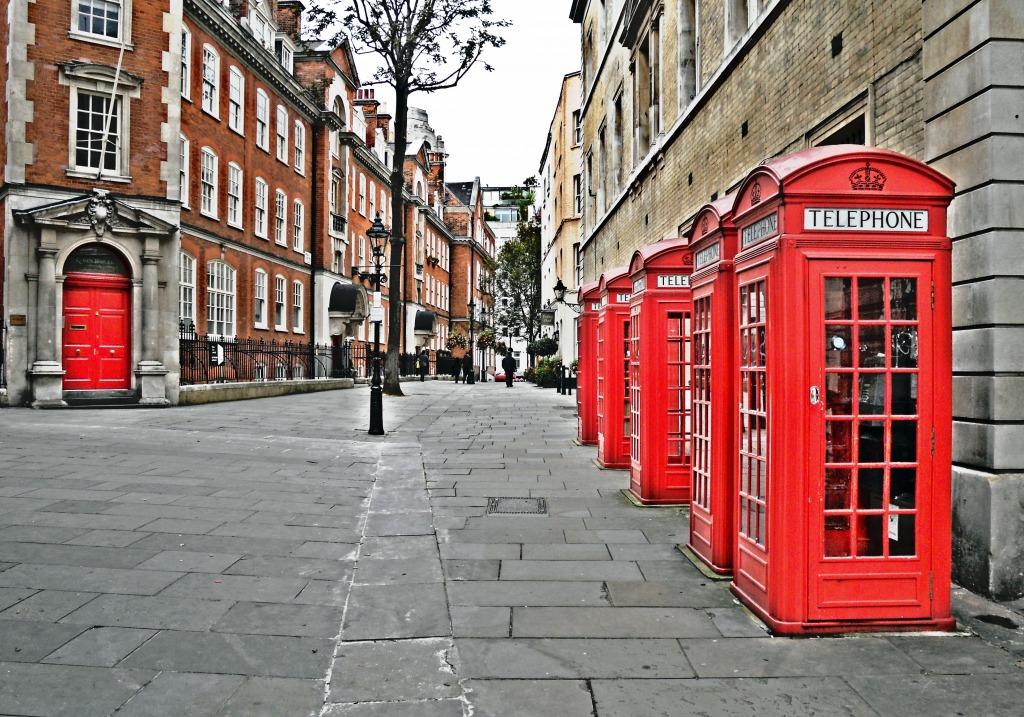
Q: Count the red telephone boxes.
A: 5